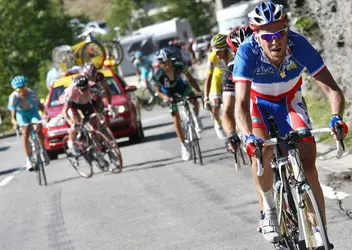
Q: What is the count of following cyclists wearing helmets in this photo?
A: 7